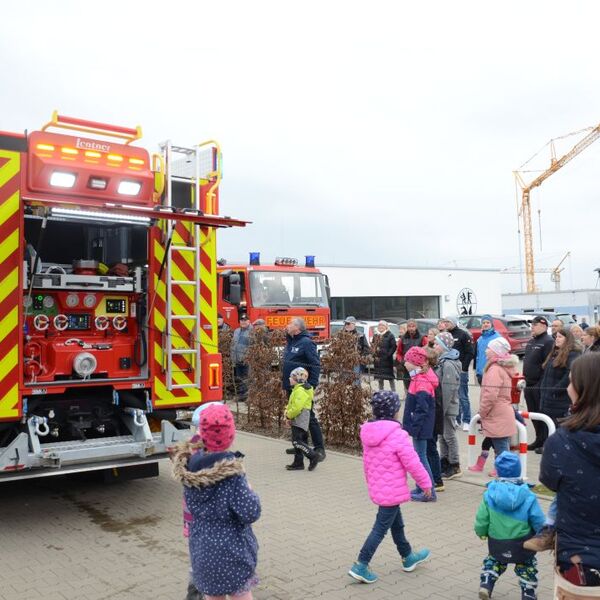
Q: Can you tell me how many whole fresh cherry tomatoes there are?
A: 0